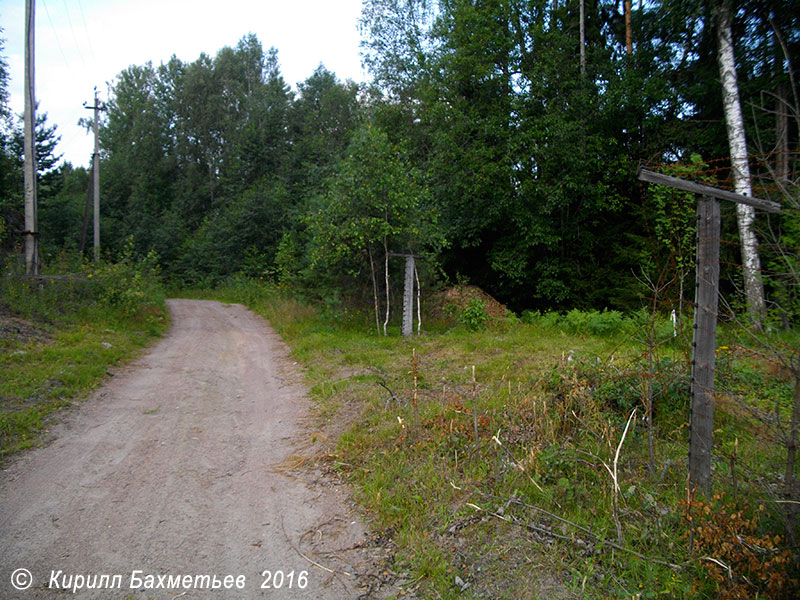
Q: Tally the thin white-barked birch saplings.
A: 3